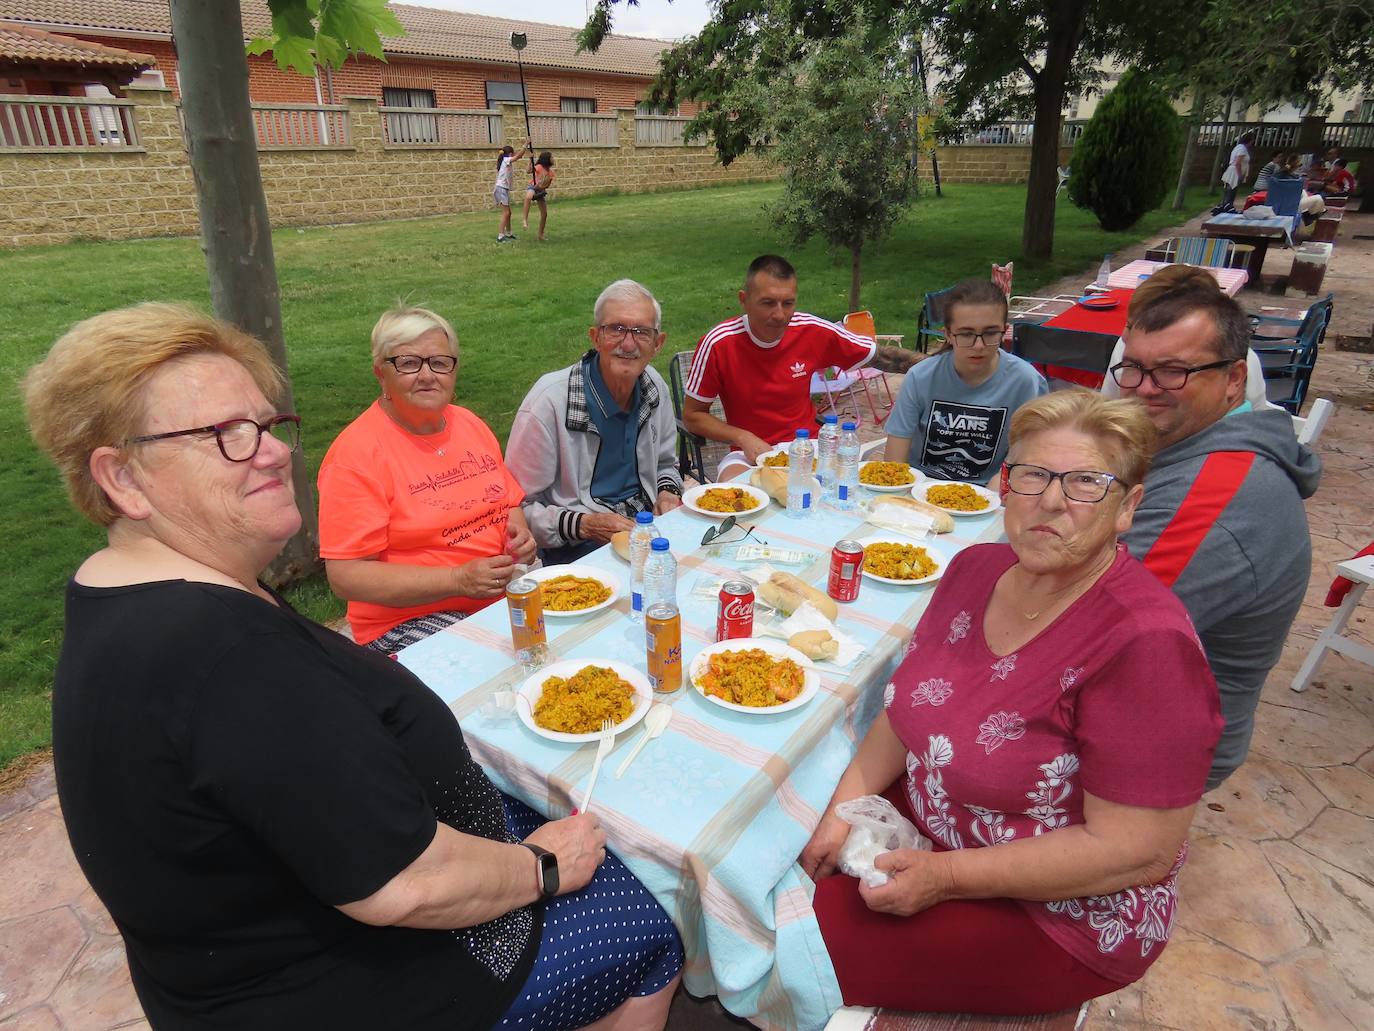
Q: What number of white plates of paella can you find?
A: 8